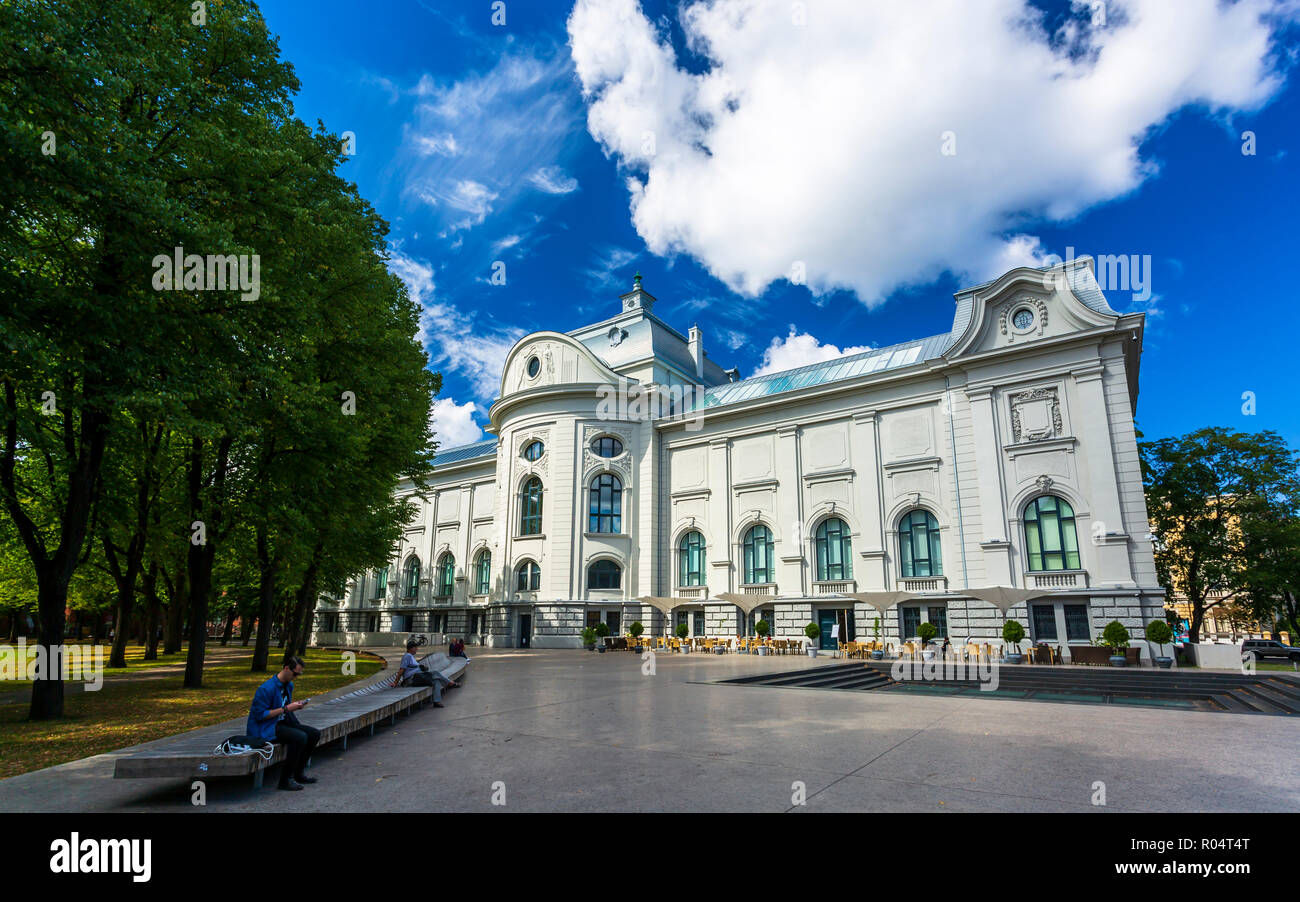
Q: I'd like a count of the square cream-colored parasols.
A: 4